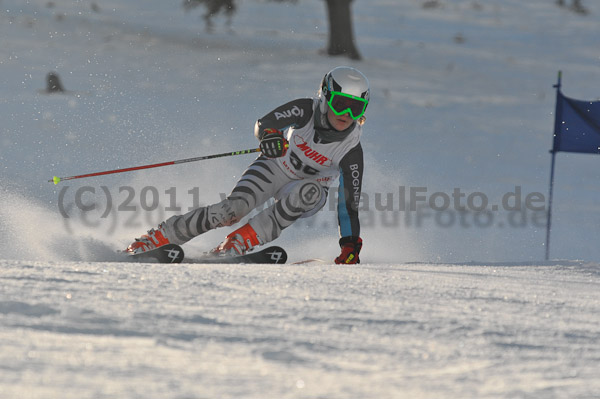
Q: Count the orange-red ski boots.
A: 2